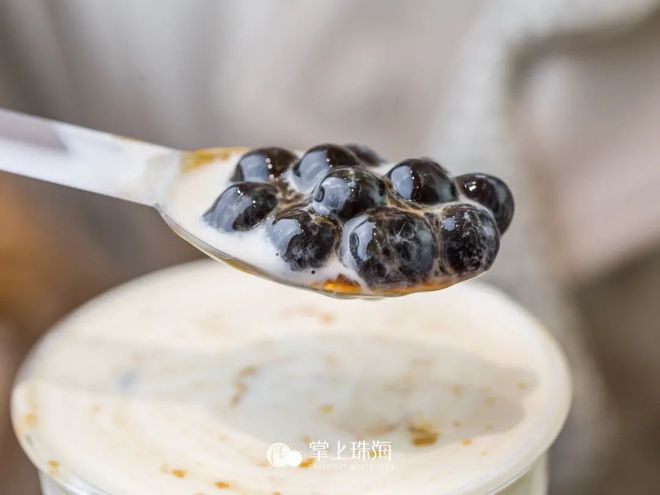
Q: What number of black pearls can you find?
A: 10